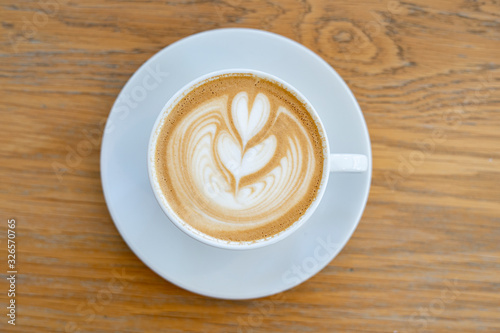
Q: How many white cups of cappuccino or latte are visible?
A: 1